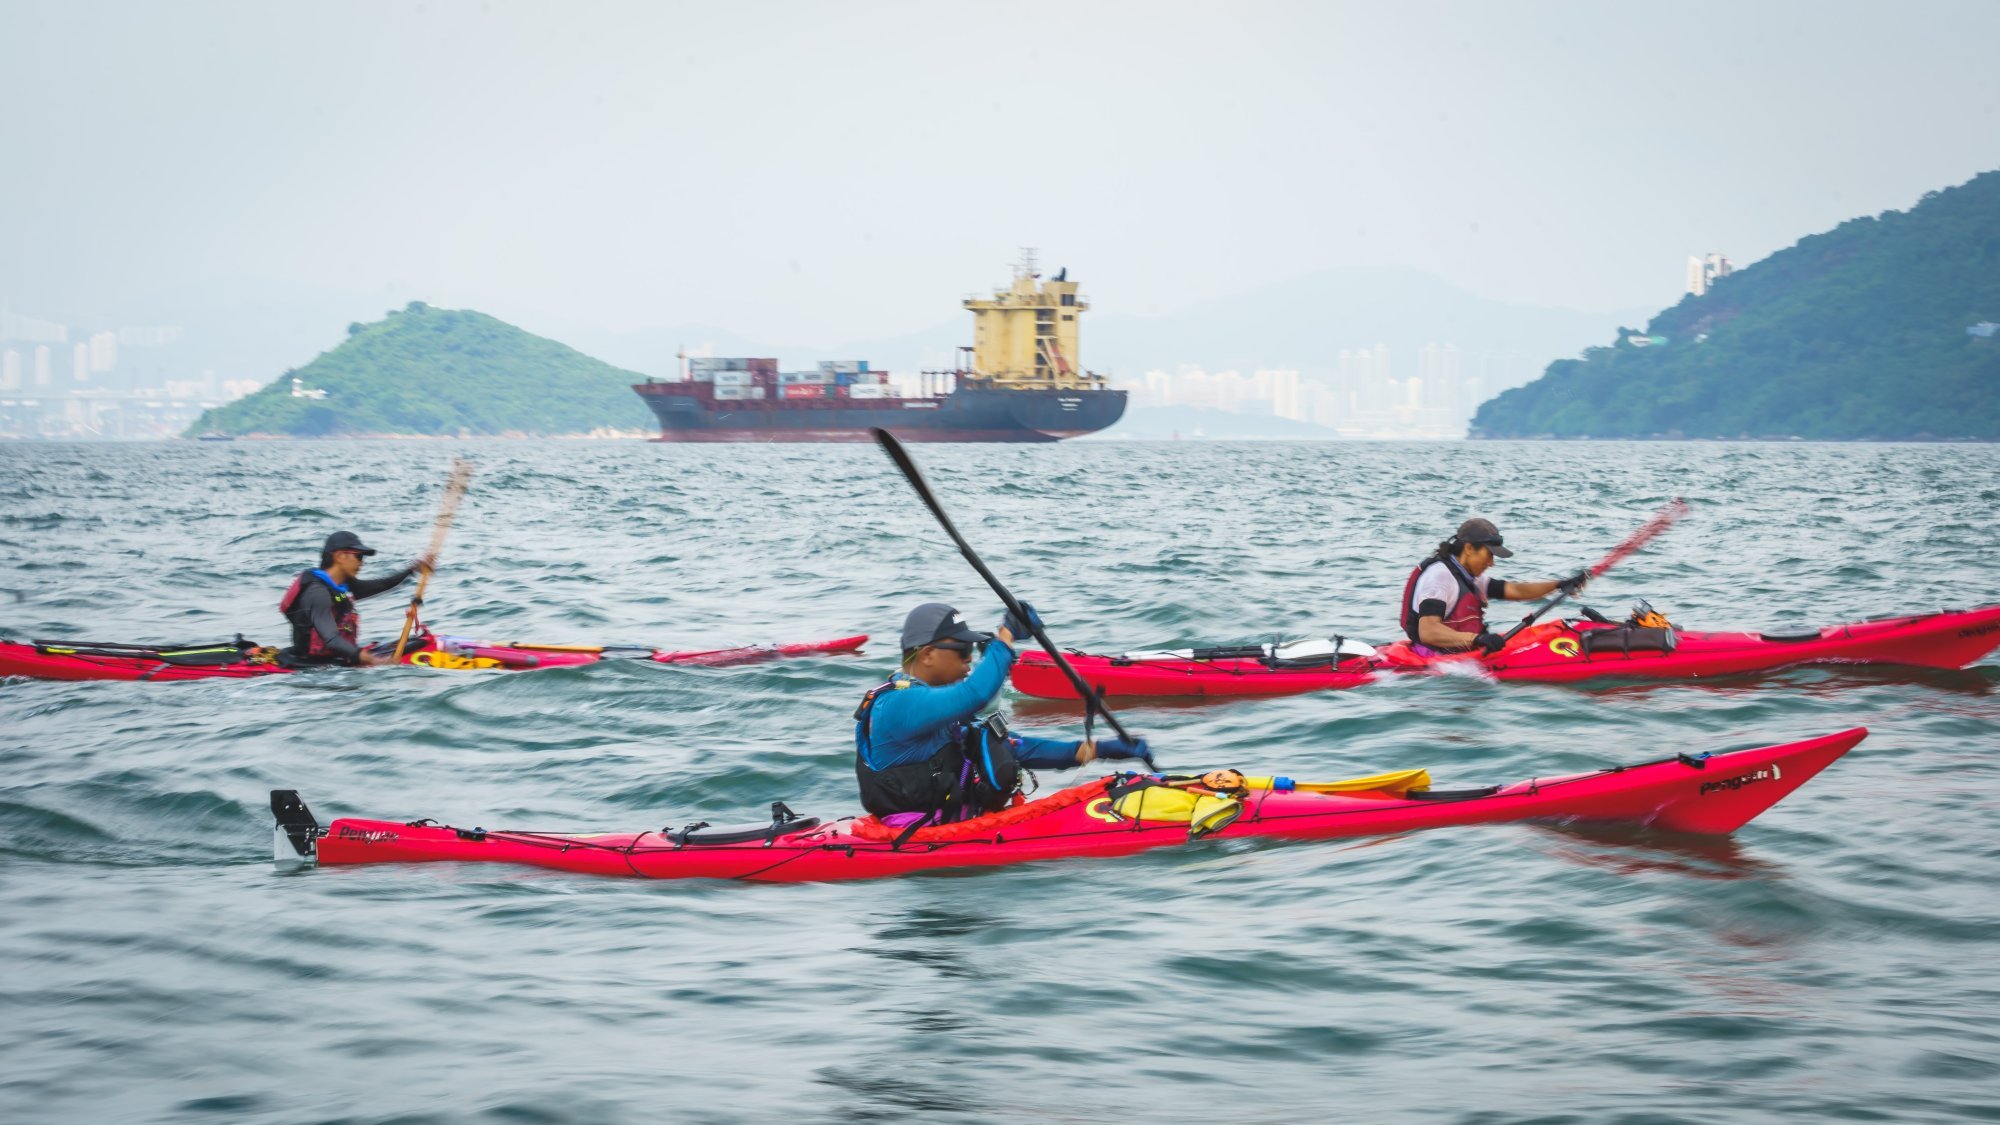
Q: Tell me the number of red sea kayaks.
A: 3